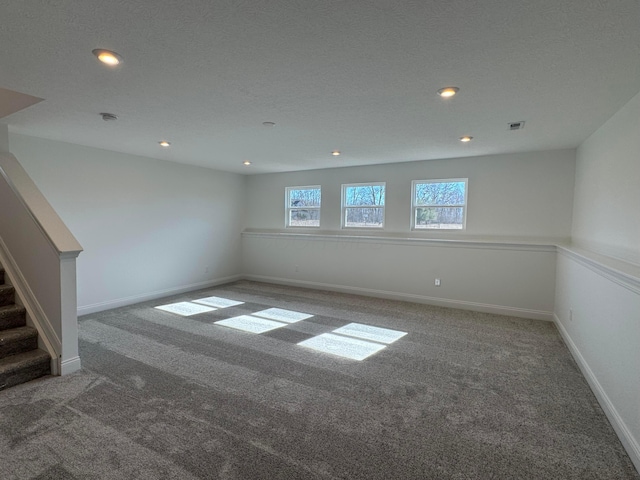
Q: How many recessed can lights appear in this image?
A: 6